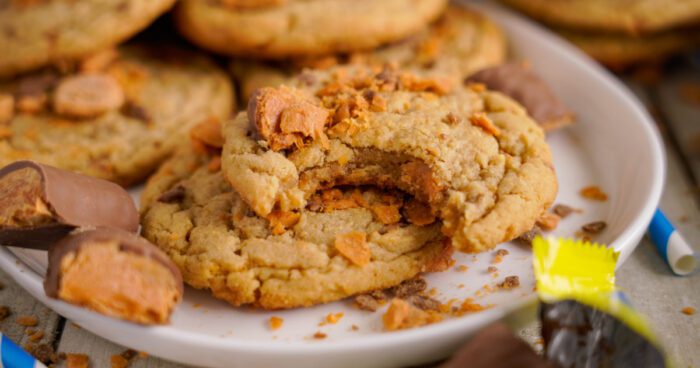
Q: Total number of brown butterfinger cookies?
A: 8